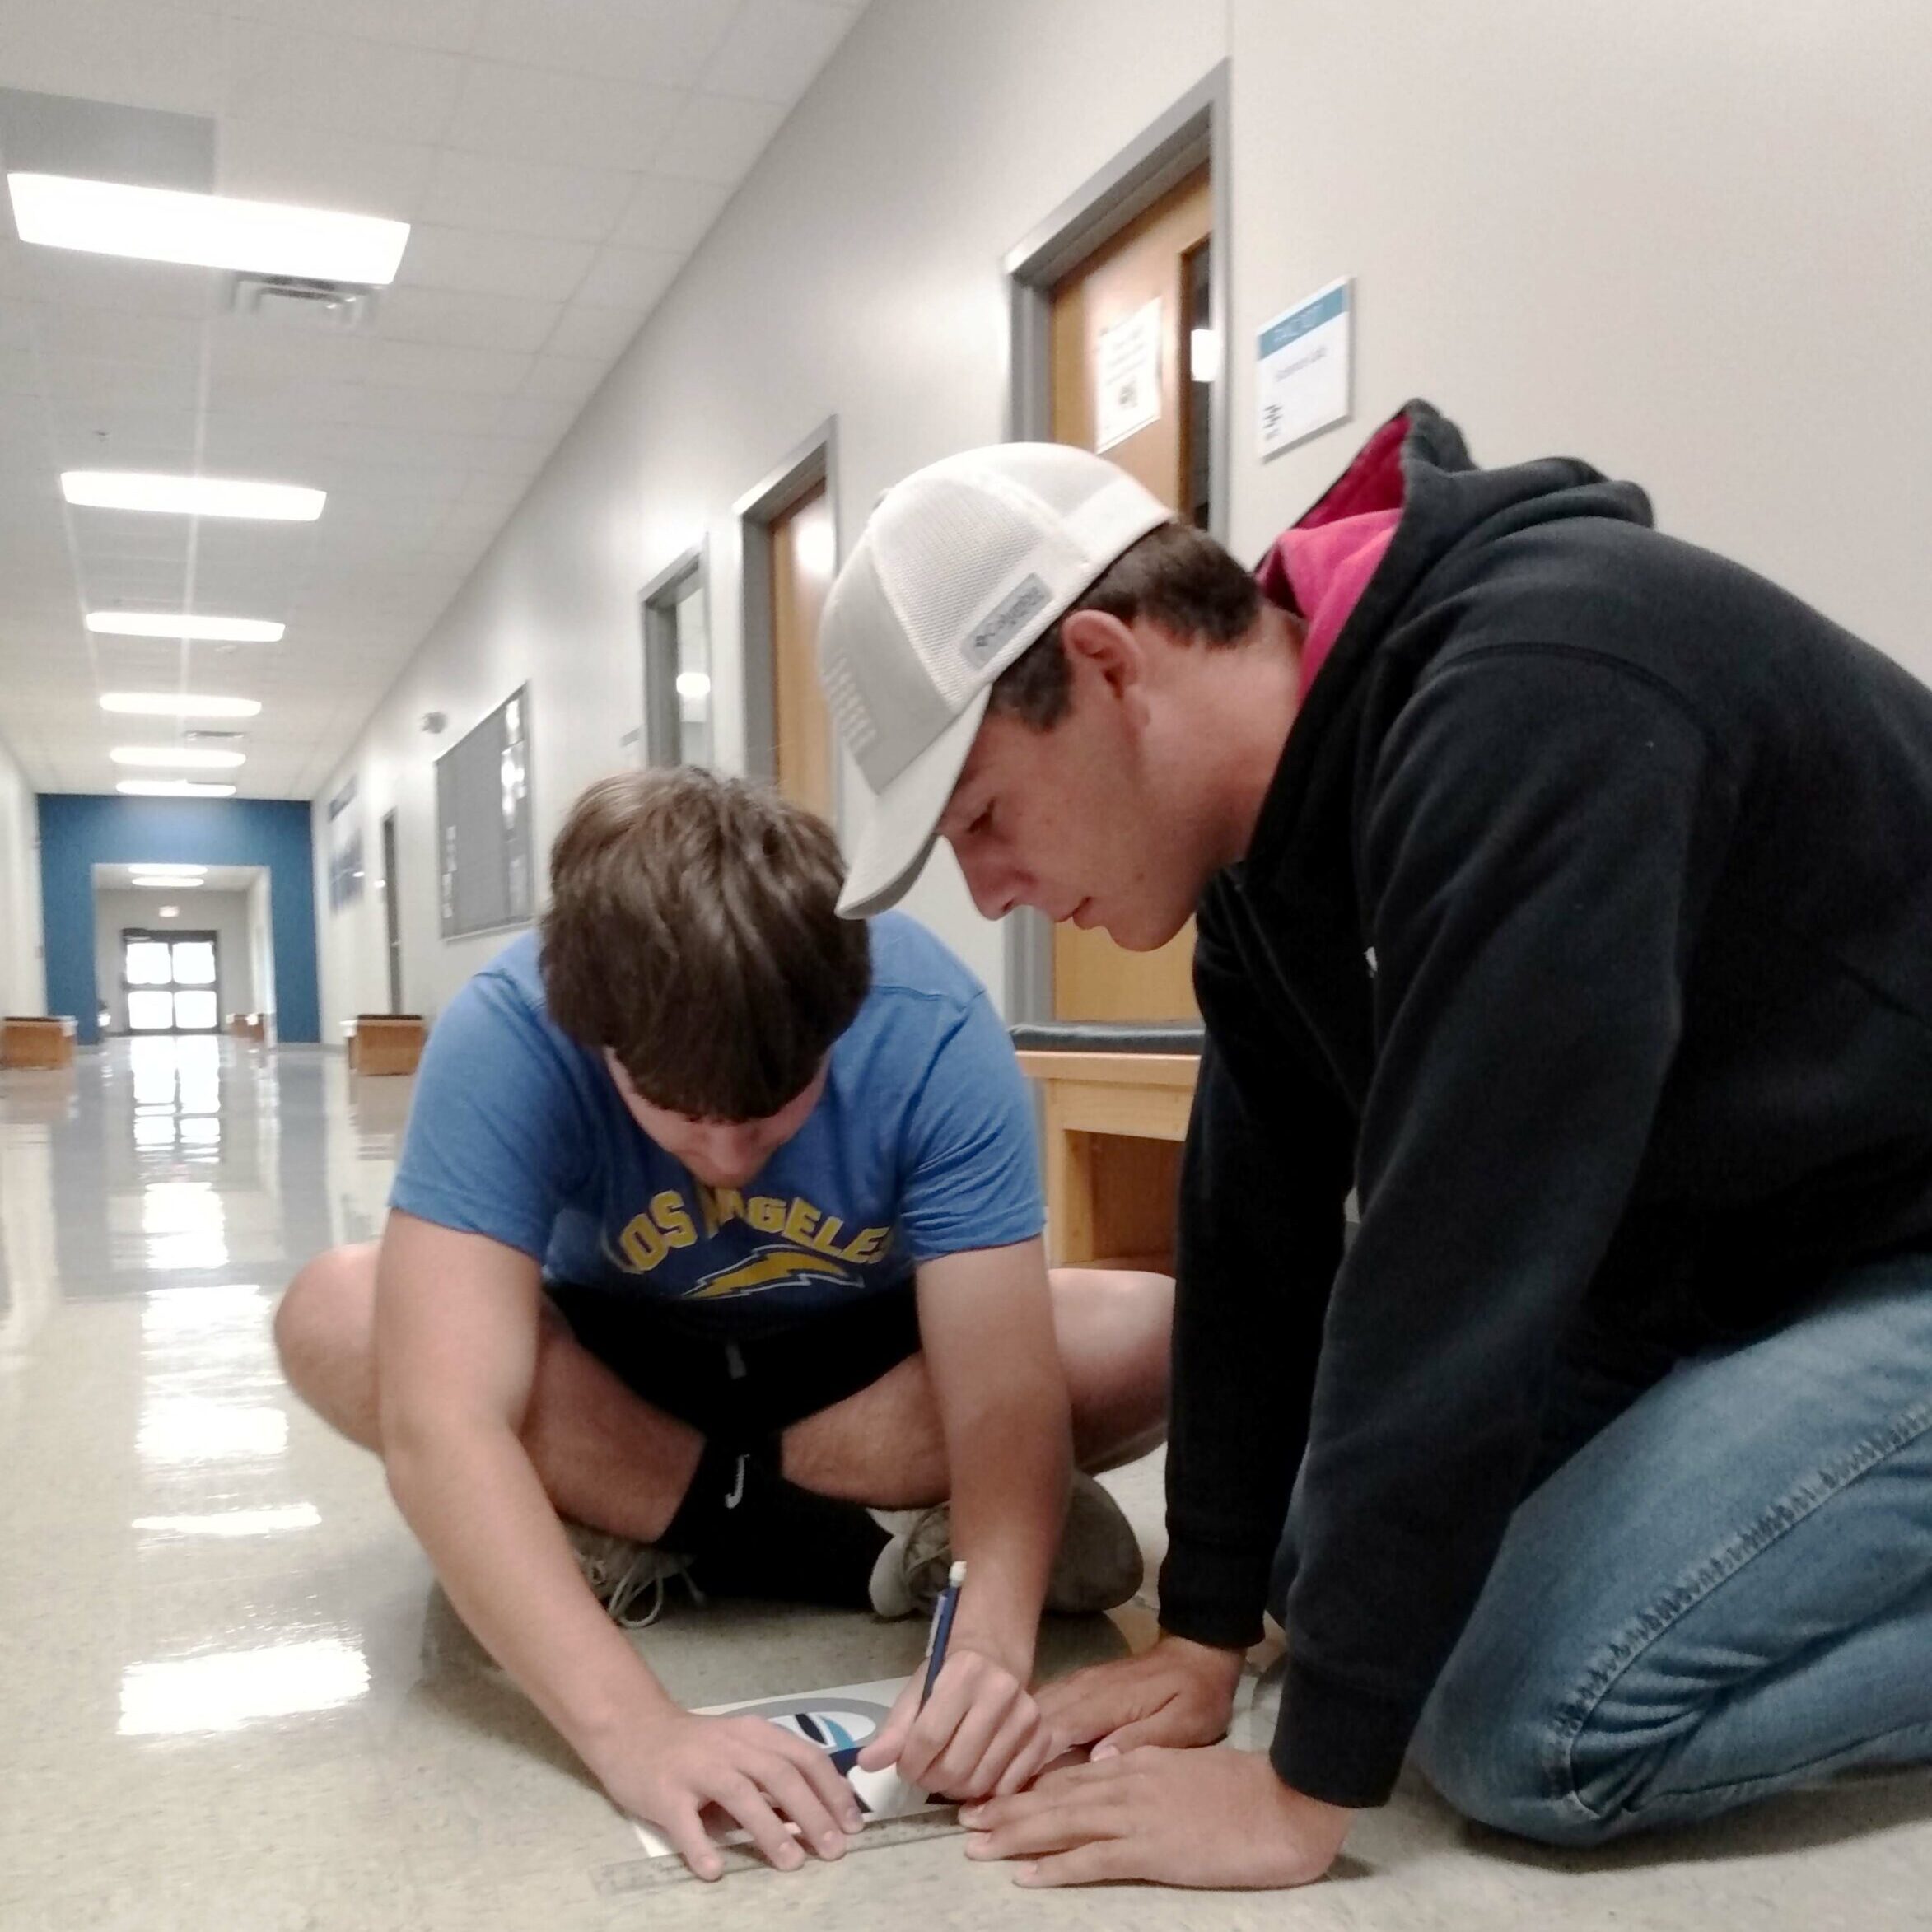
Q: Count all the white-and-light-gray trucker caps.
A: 1